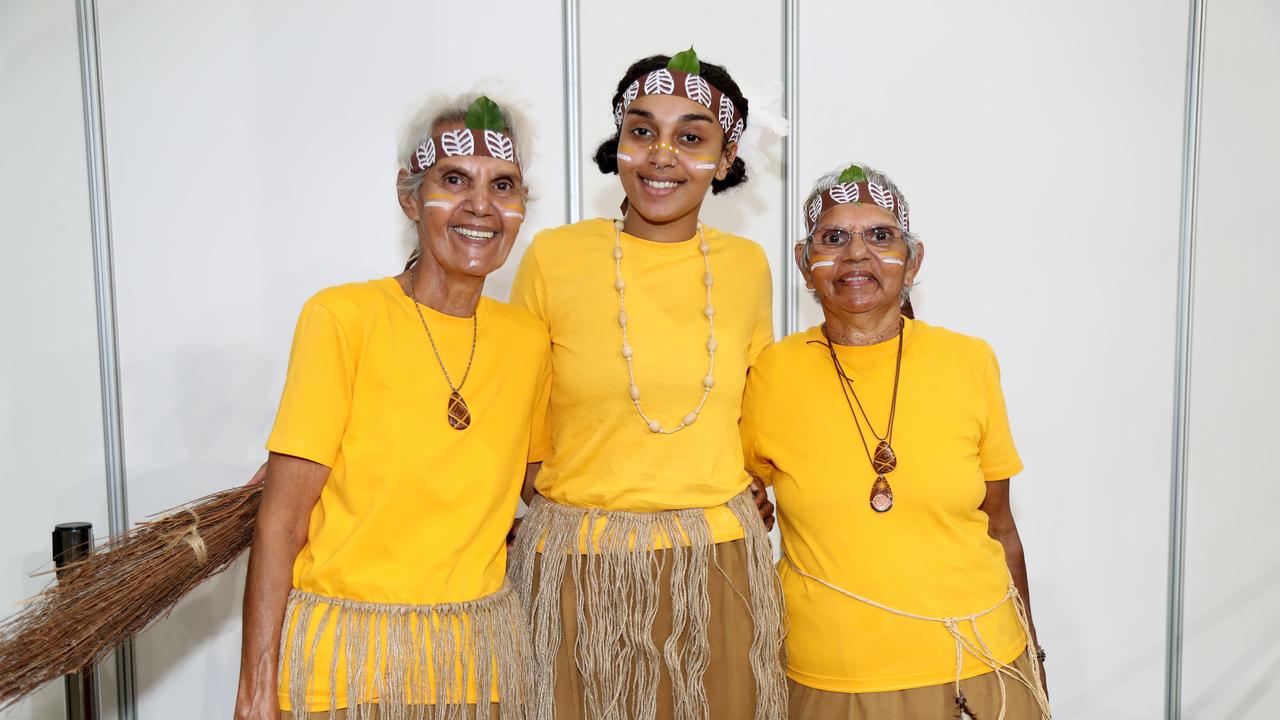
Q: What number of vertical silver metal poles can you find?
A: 4